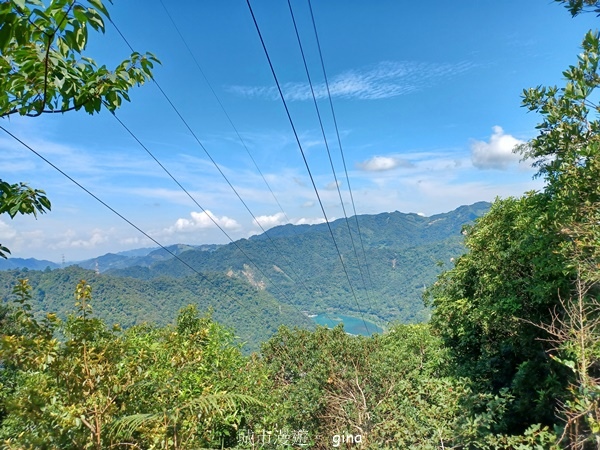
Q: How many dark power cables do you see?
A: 7